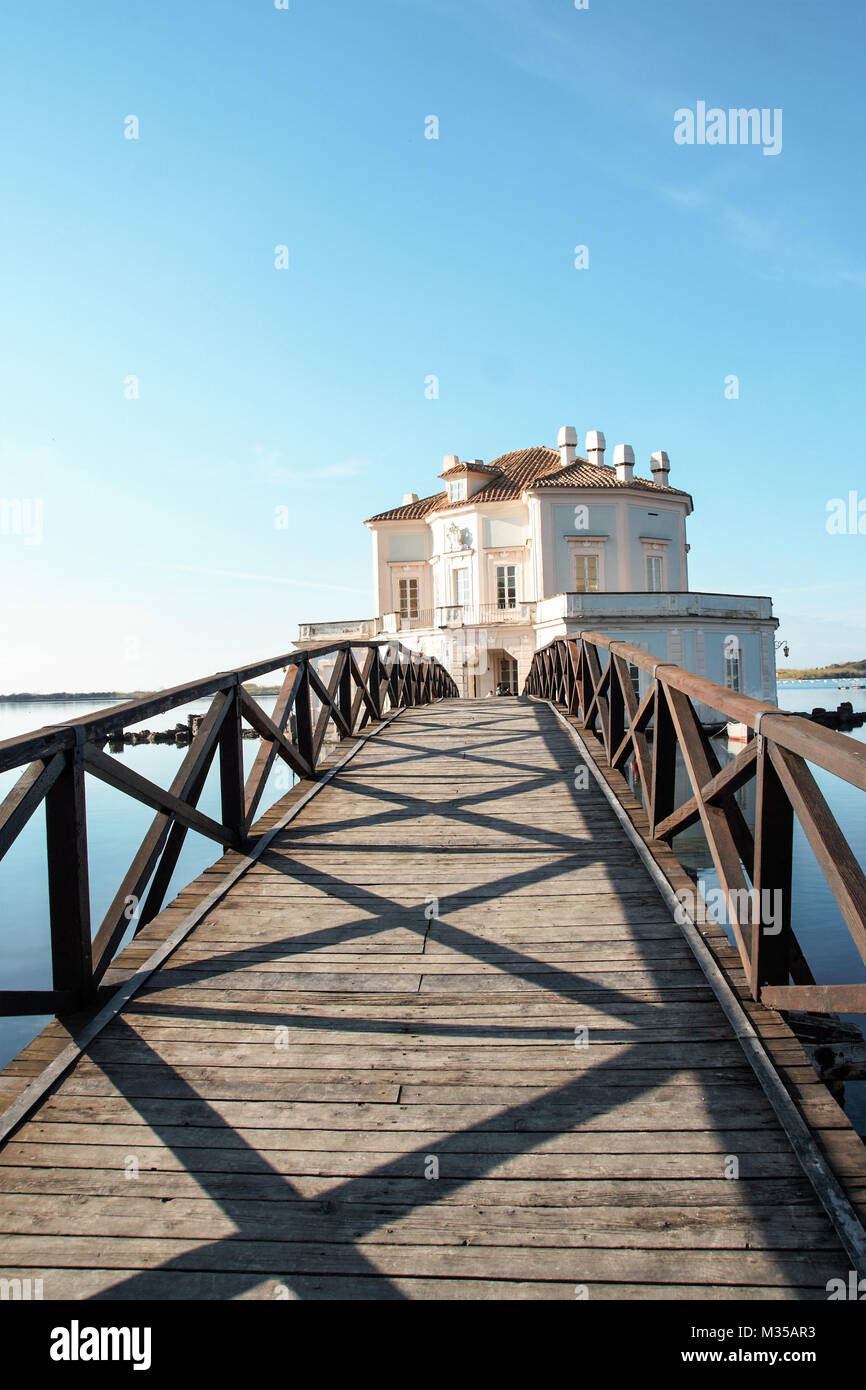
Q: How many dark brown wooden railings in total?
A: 2